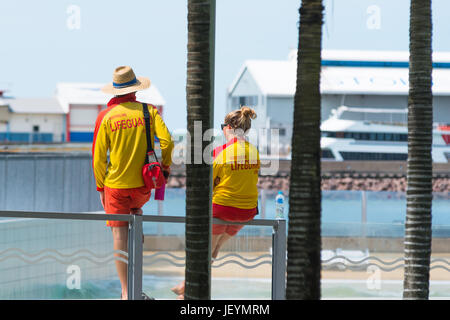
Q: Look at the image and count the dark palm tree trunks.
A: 3